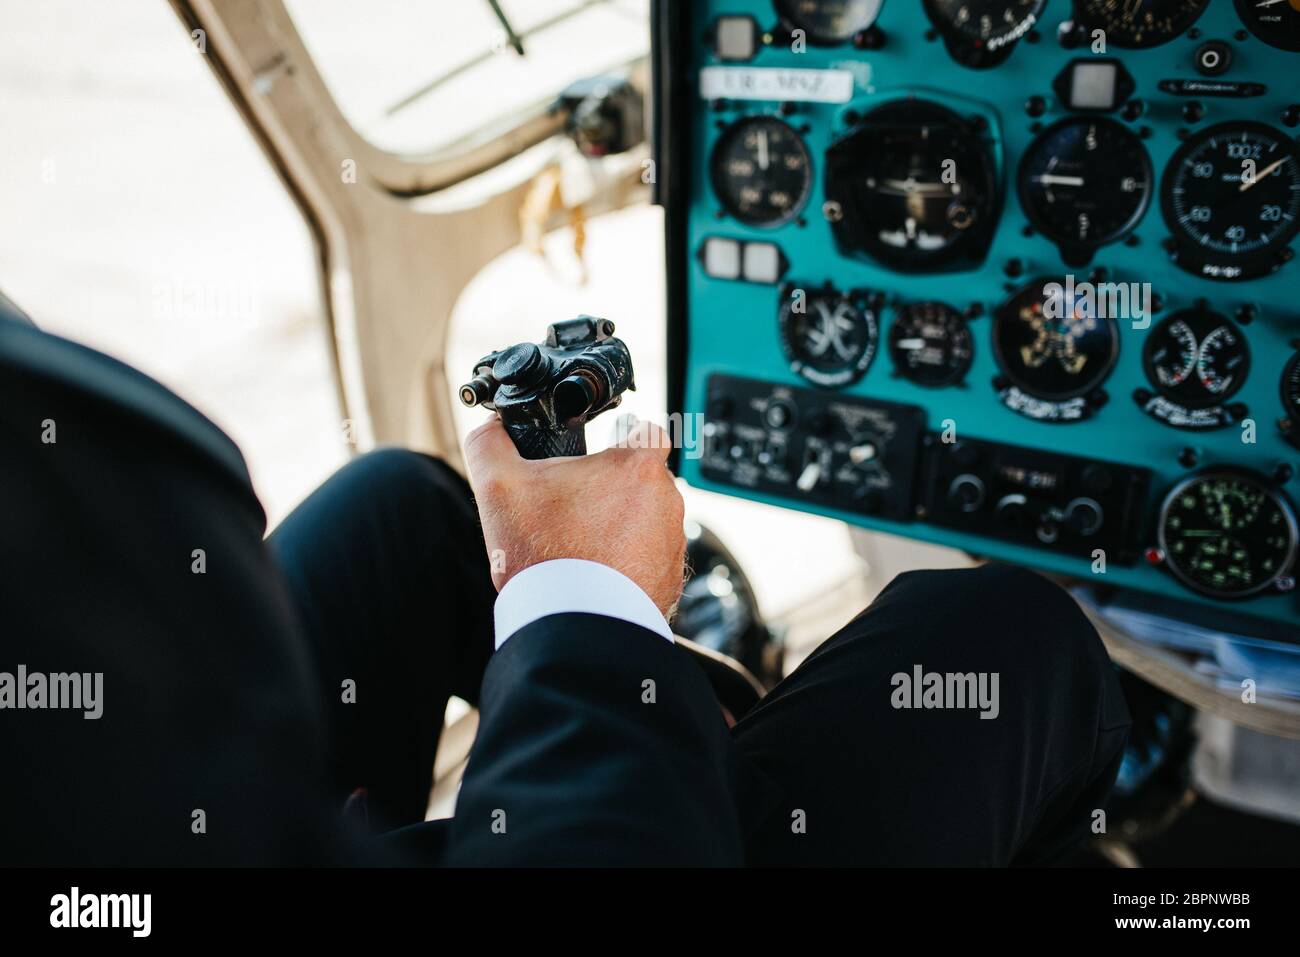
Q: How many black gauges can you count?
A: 14